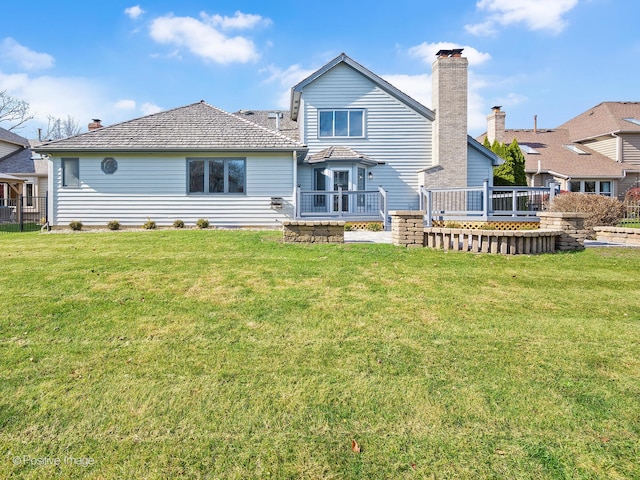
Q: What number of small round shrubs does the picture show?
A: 5